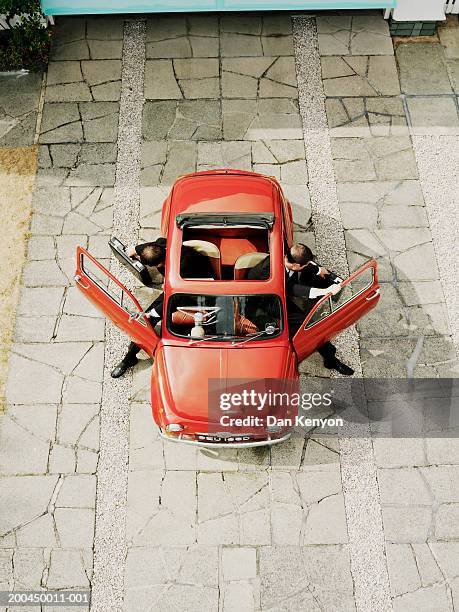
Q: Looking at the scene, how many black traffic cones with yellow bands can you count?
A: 0